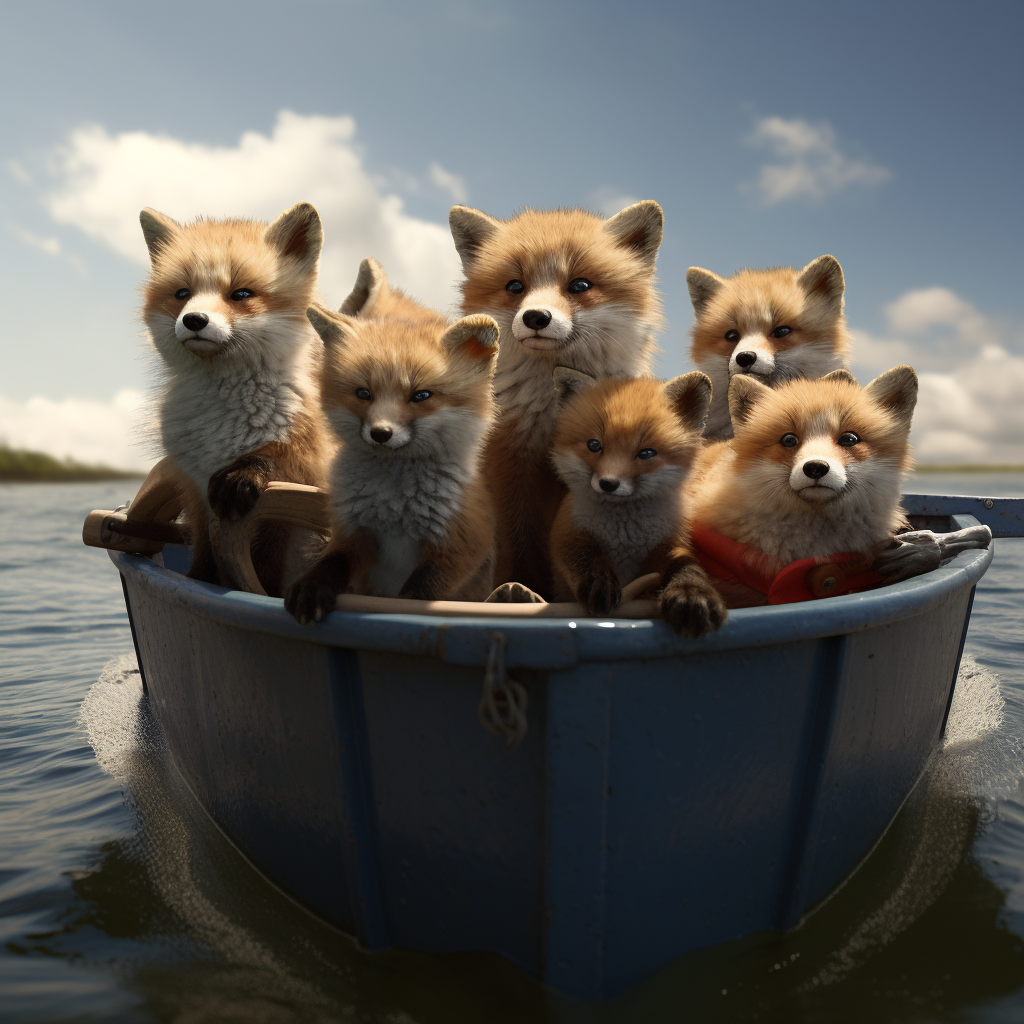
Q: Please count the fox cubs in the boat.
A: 7